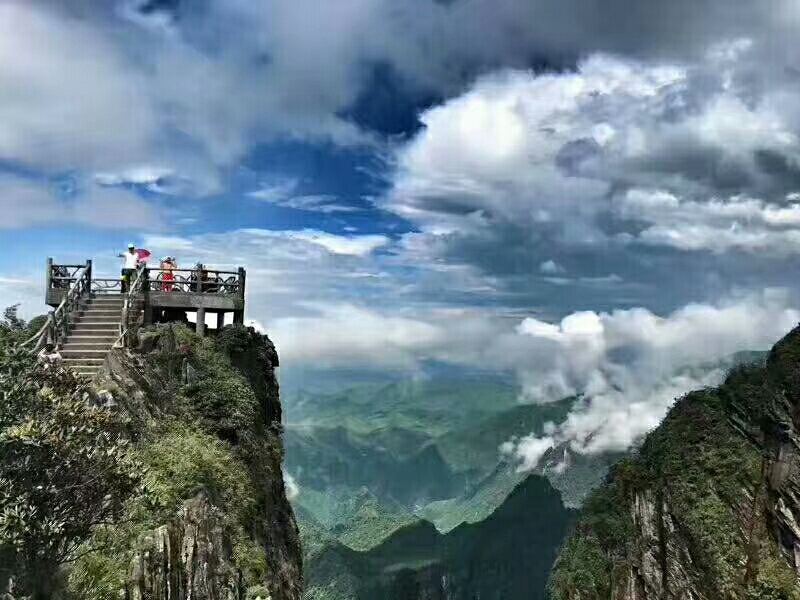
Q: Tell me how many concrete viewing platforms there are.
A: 1